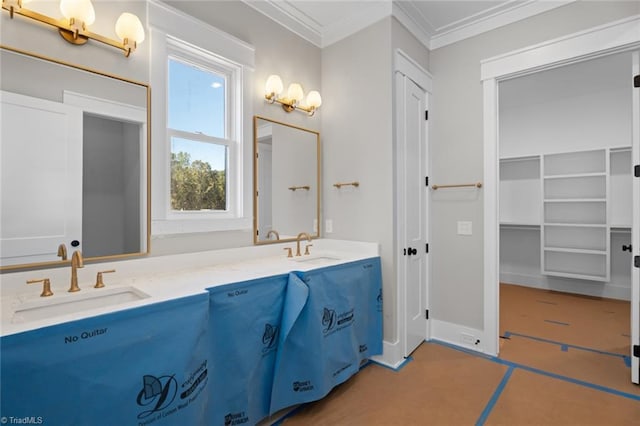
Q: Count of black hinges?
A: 8